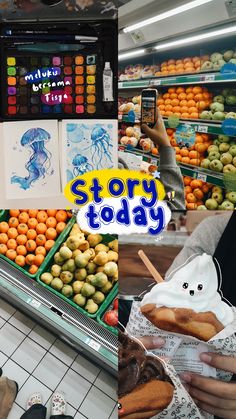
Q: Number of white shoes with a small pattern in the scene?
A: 2